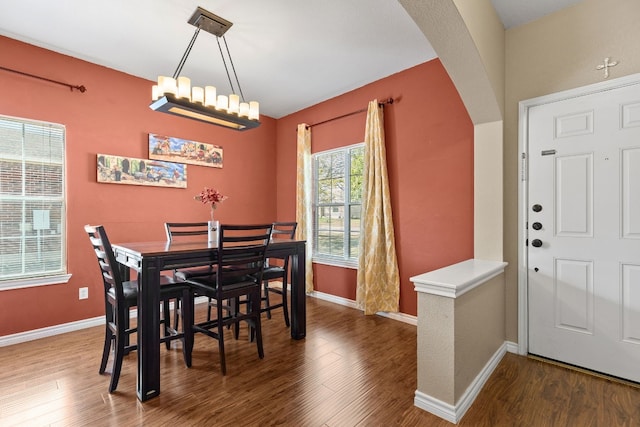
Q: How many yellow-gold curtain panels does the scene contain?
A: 2